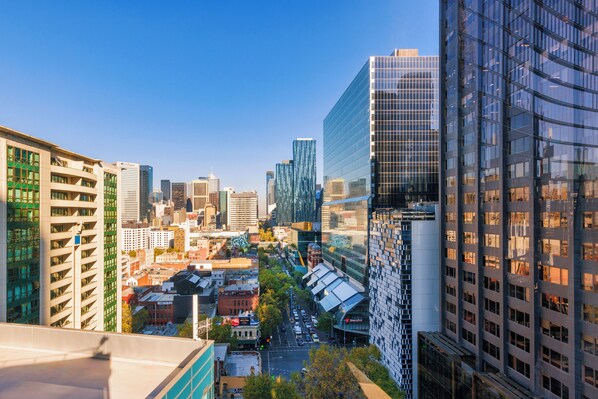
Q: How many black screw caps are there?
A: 0